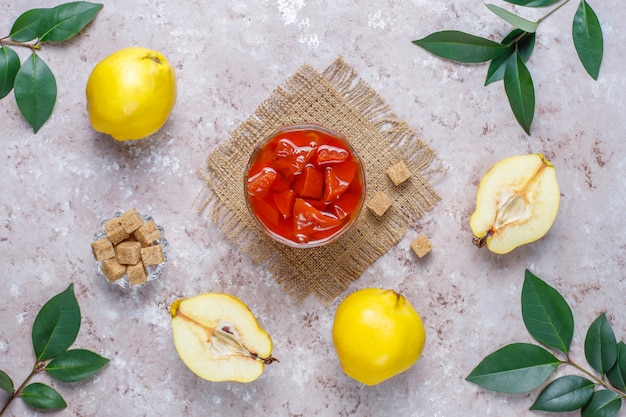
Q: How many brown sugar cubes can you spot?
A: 11